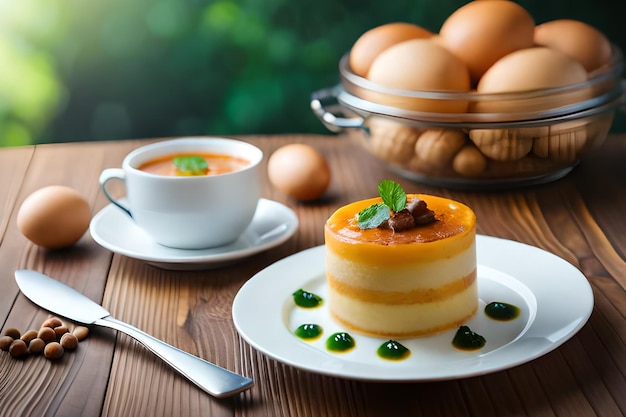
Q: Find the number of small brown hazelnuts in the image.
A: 11